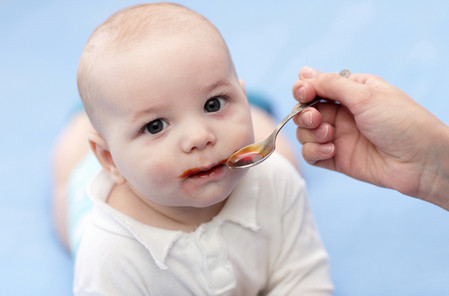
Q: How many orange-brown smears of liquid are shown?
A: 2